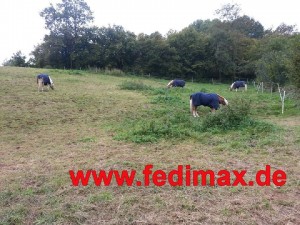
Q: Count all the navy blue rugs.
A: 4